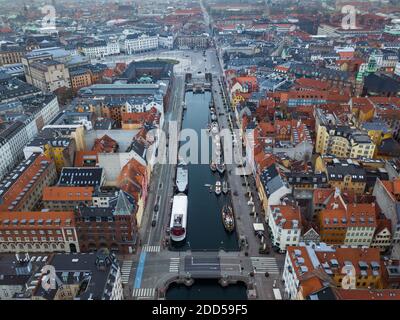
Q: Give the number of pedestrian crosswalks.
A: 5